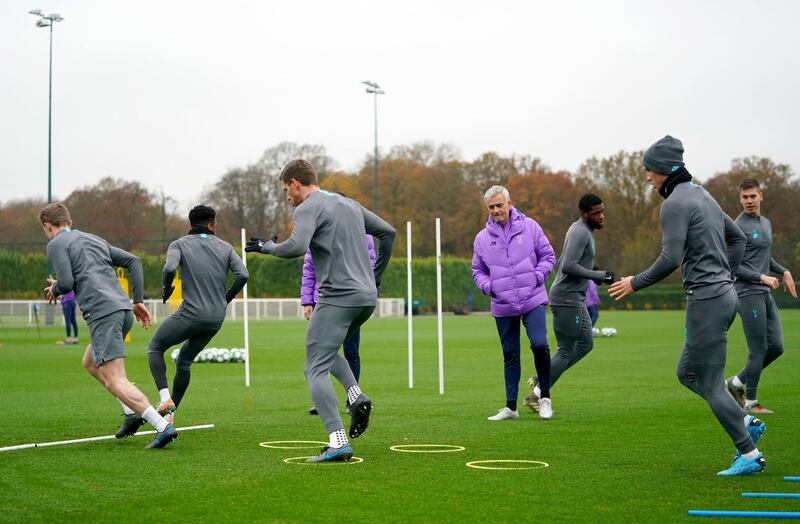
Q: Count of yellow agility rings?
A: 4